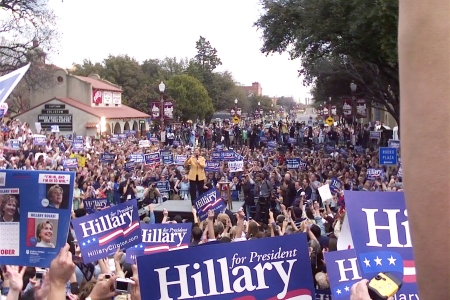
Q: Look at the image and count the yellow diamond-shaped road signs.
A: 2